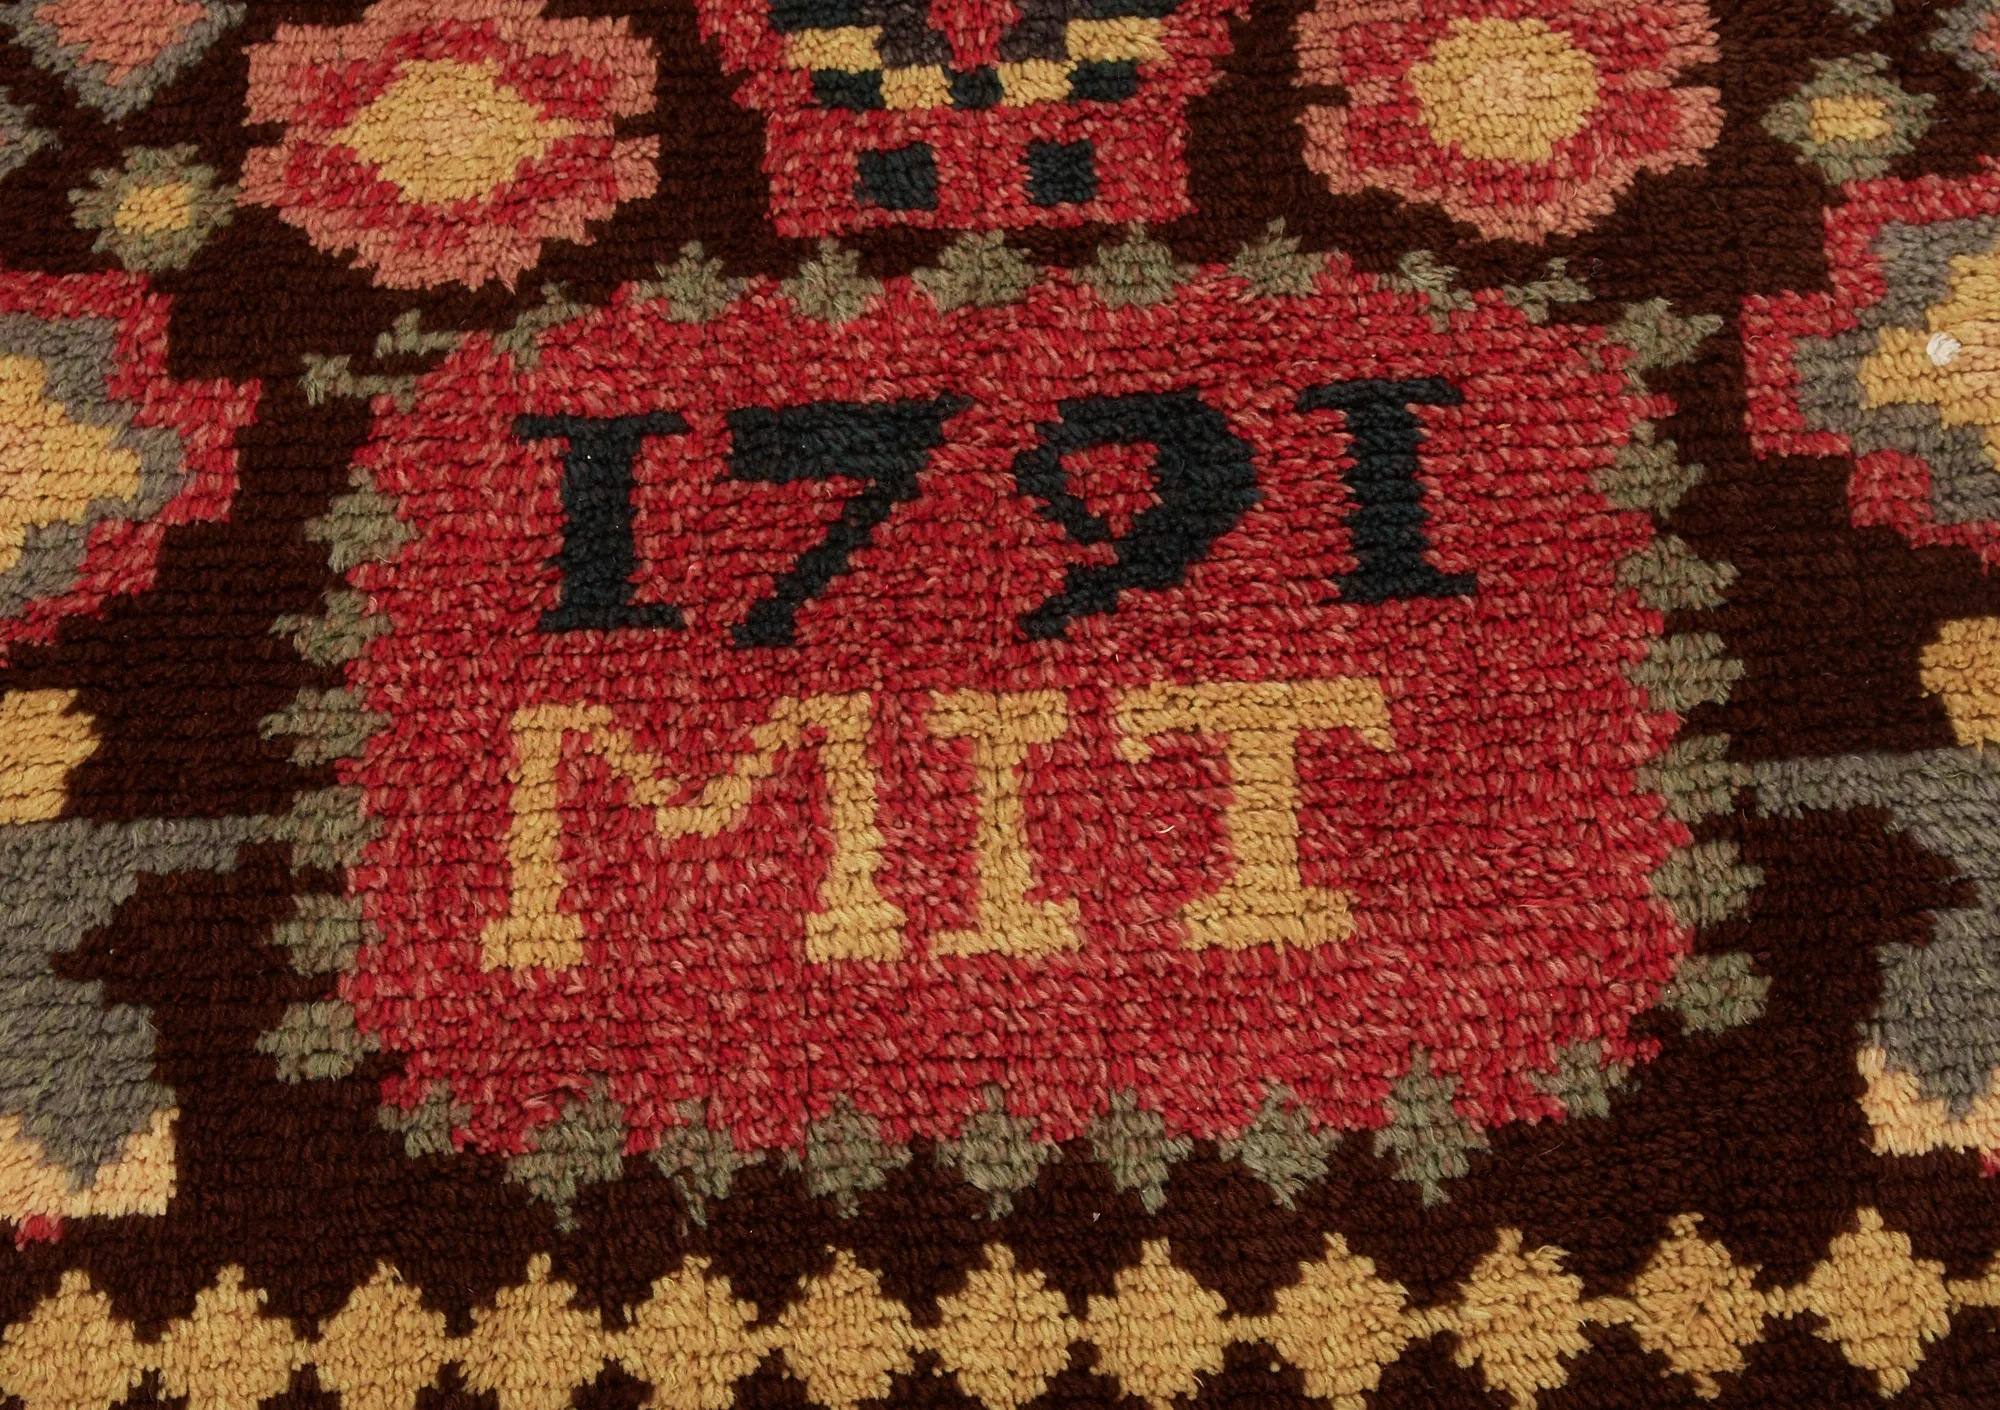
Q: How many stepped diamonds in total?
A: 12